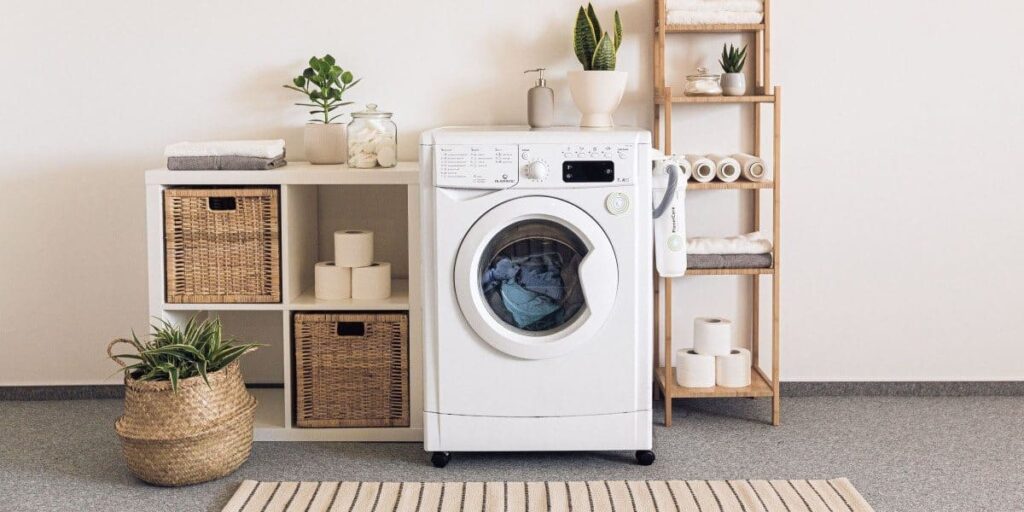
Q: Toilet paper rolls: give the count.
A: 6